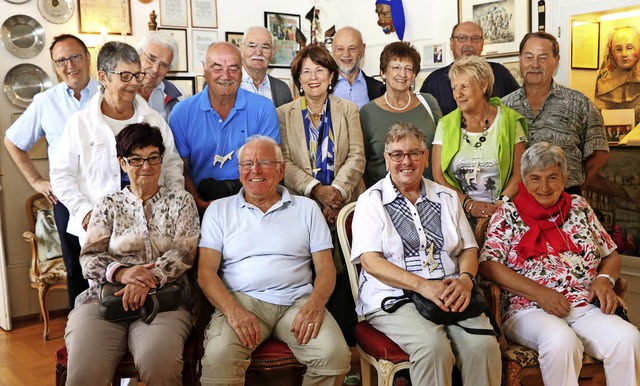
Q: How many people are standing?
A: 11